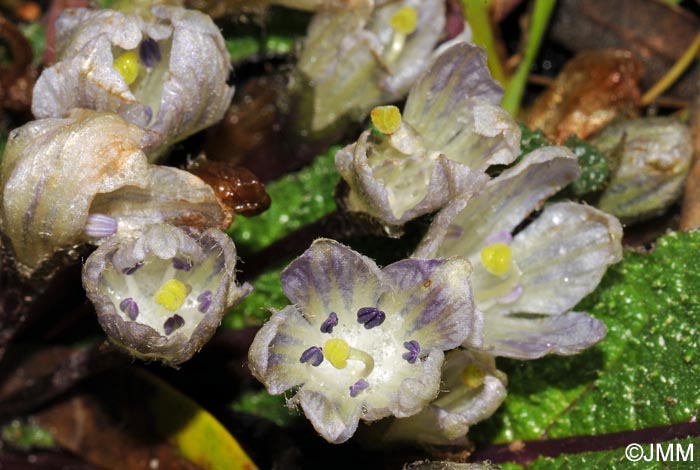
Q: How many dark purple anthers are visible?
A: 11